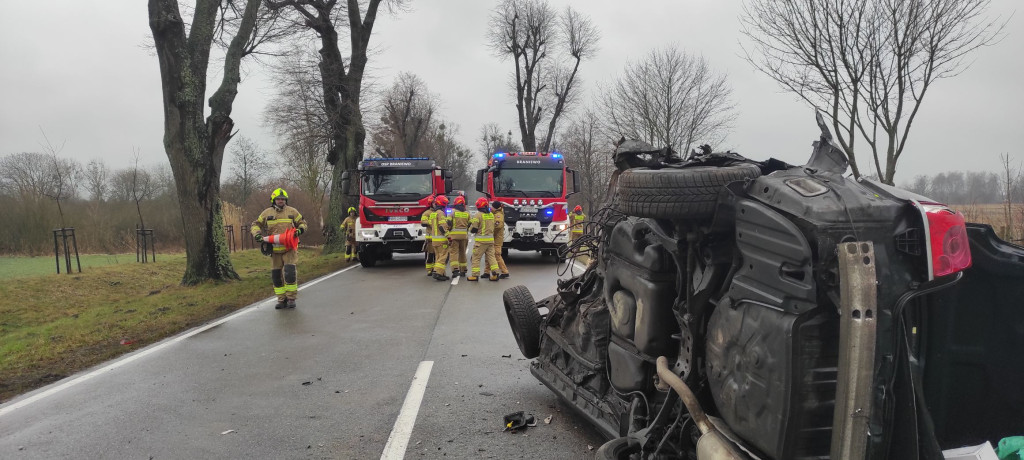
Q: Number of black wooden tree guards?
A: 4